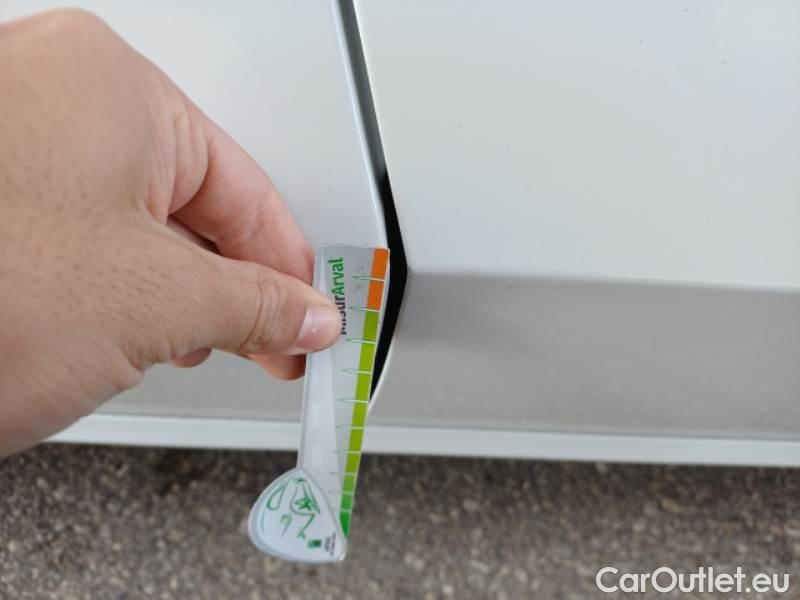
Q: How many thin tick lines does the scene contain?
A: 10